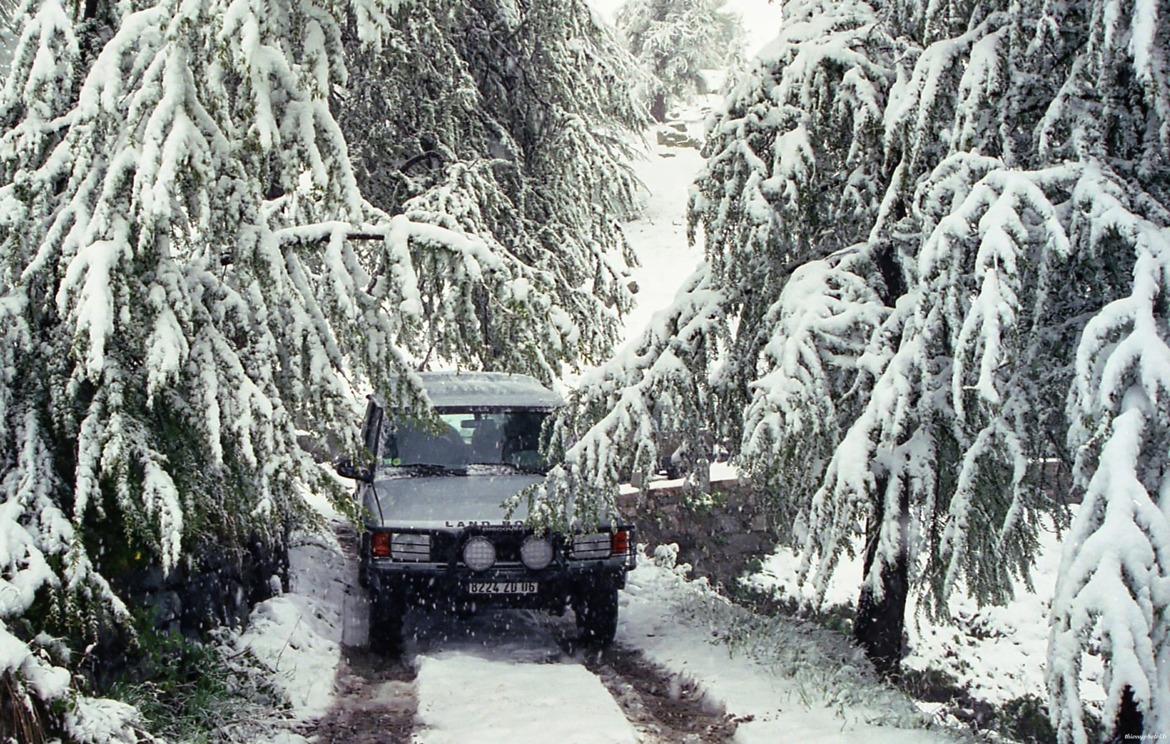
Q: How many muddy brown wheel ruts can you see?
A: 2